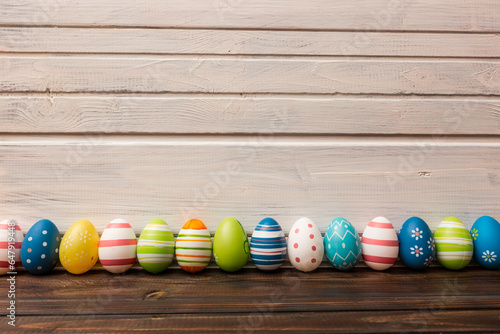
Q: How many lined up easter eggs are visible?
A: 14